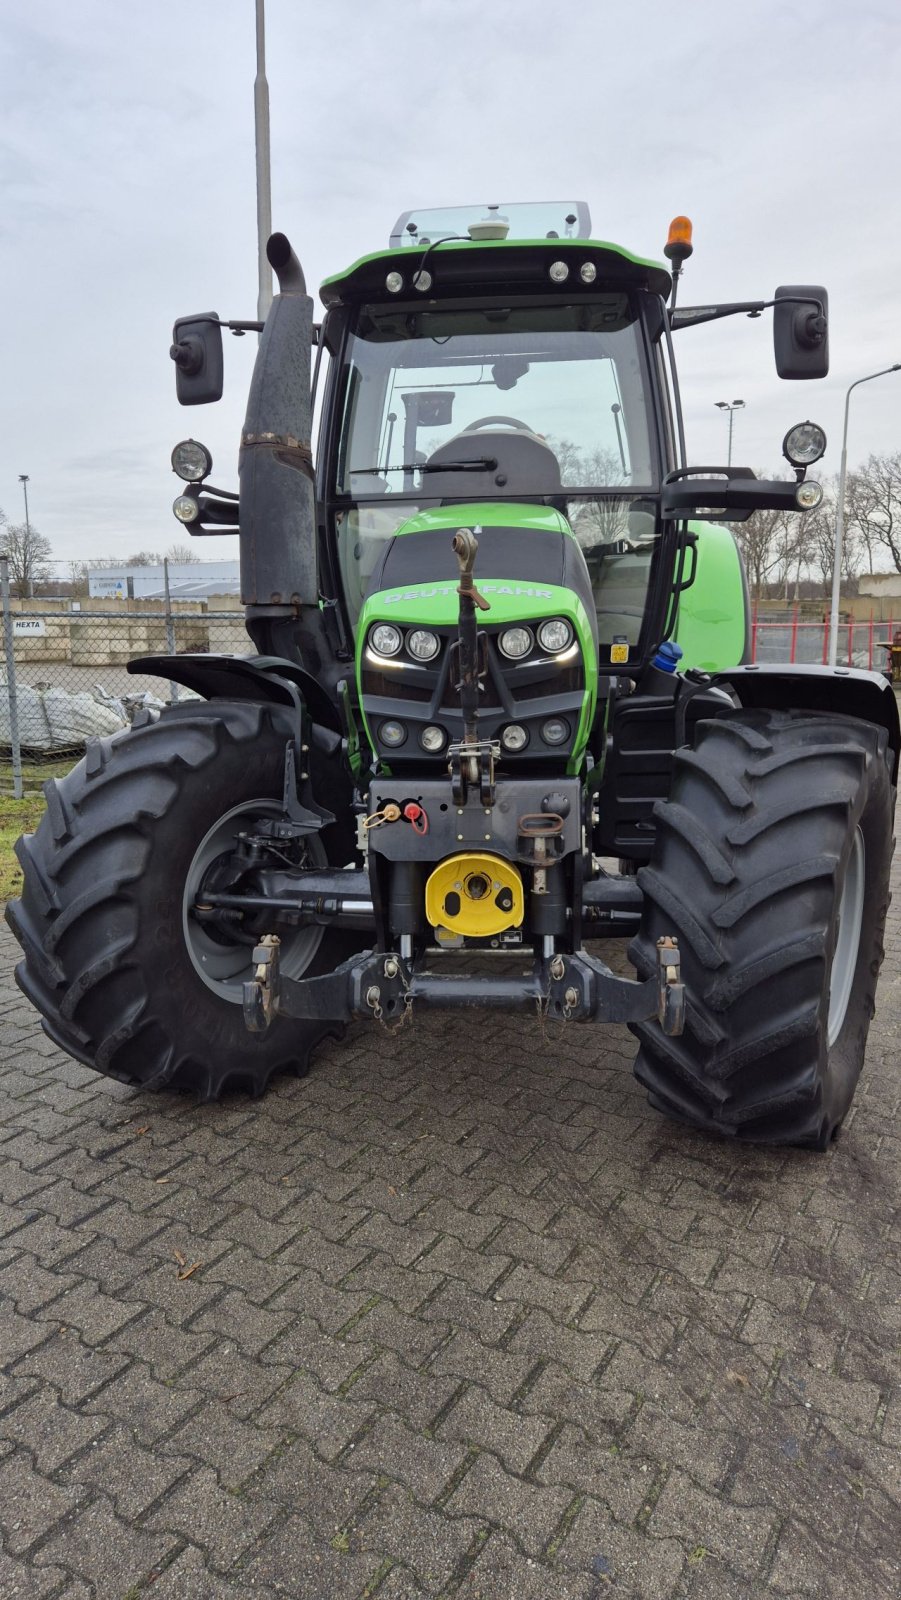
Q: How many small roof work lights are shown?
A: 4